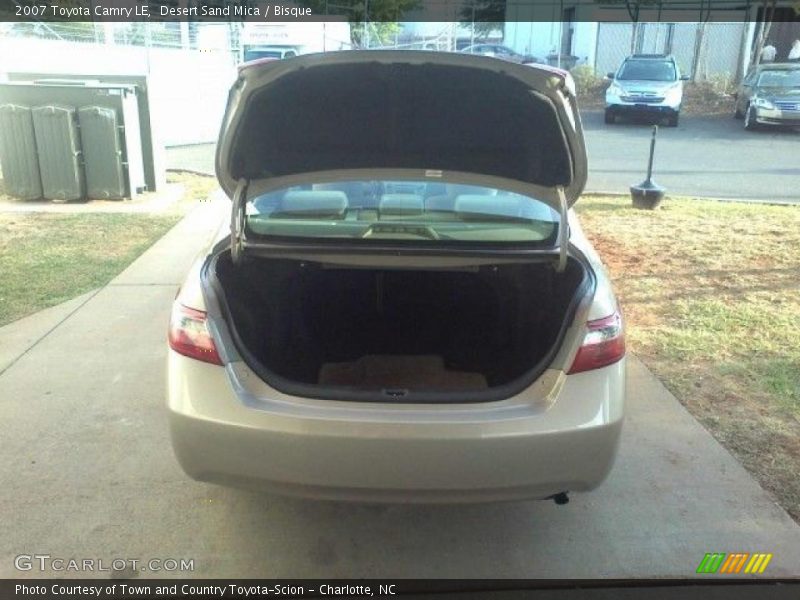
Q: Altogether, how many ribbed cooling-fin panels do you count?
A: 3